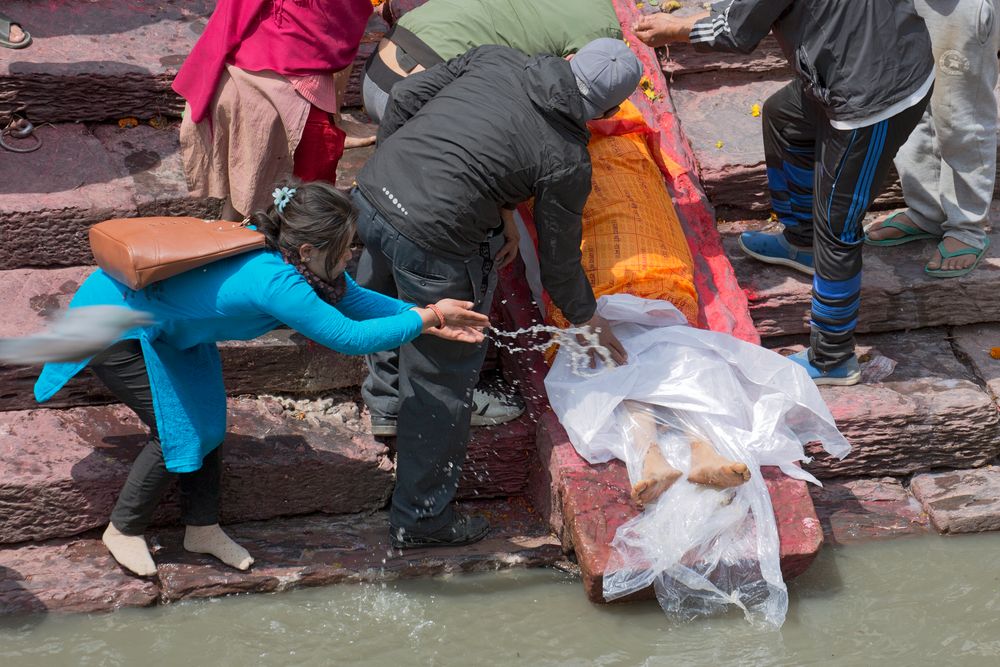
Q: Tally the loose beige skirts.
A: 1